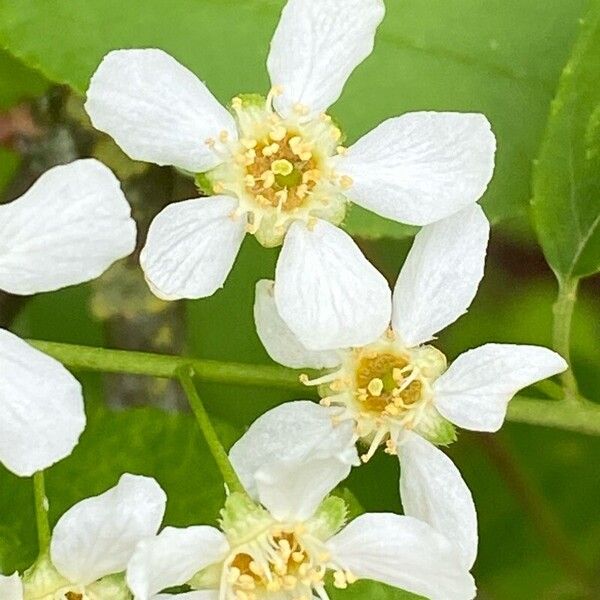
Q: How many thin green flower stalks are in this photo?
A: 2